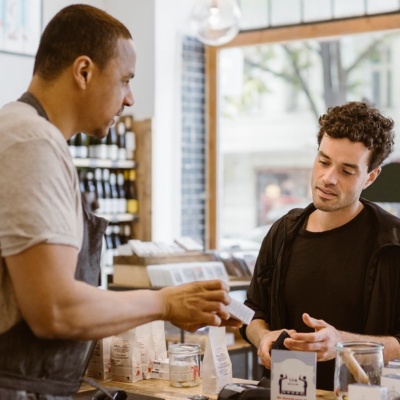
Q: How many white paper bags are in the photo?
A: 5